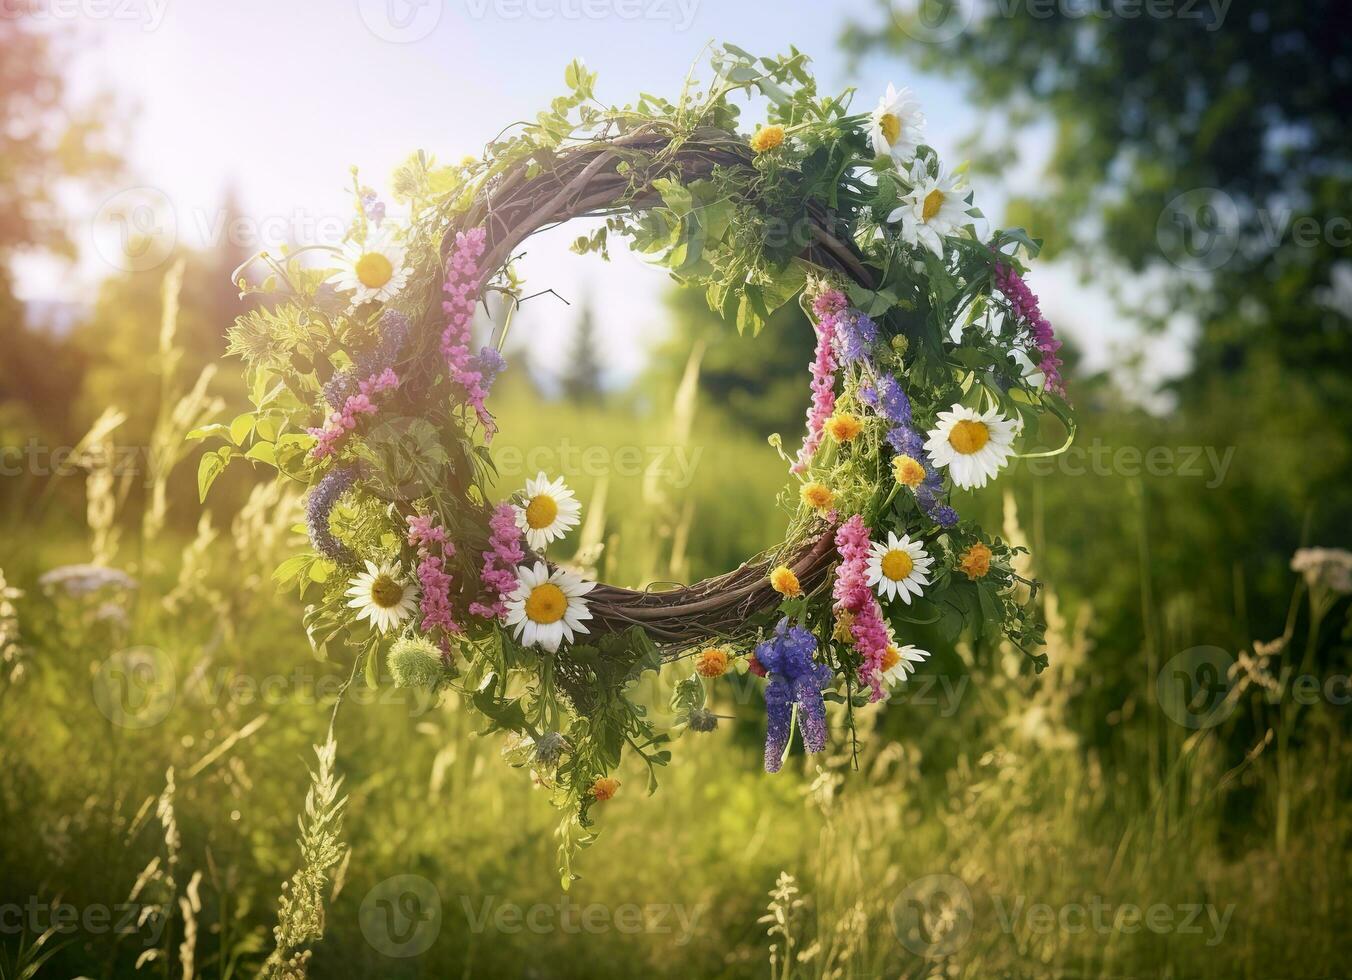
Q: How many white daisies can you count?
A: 9